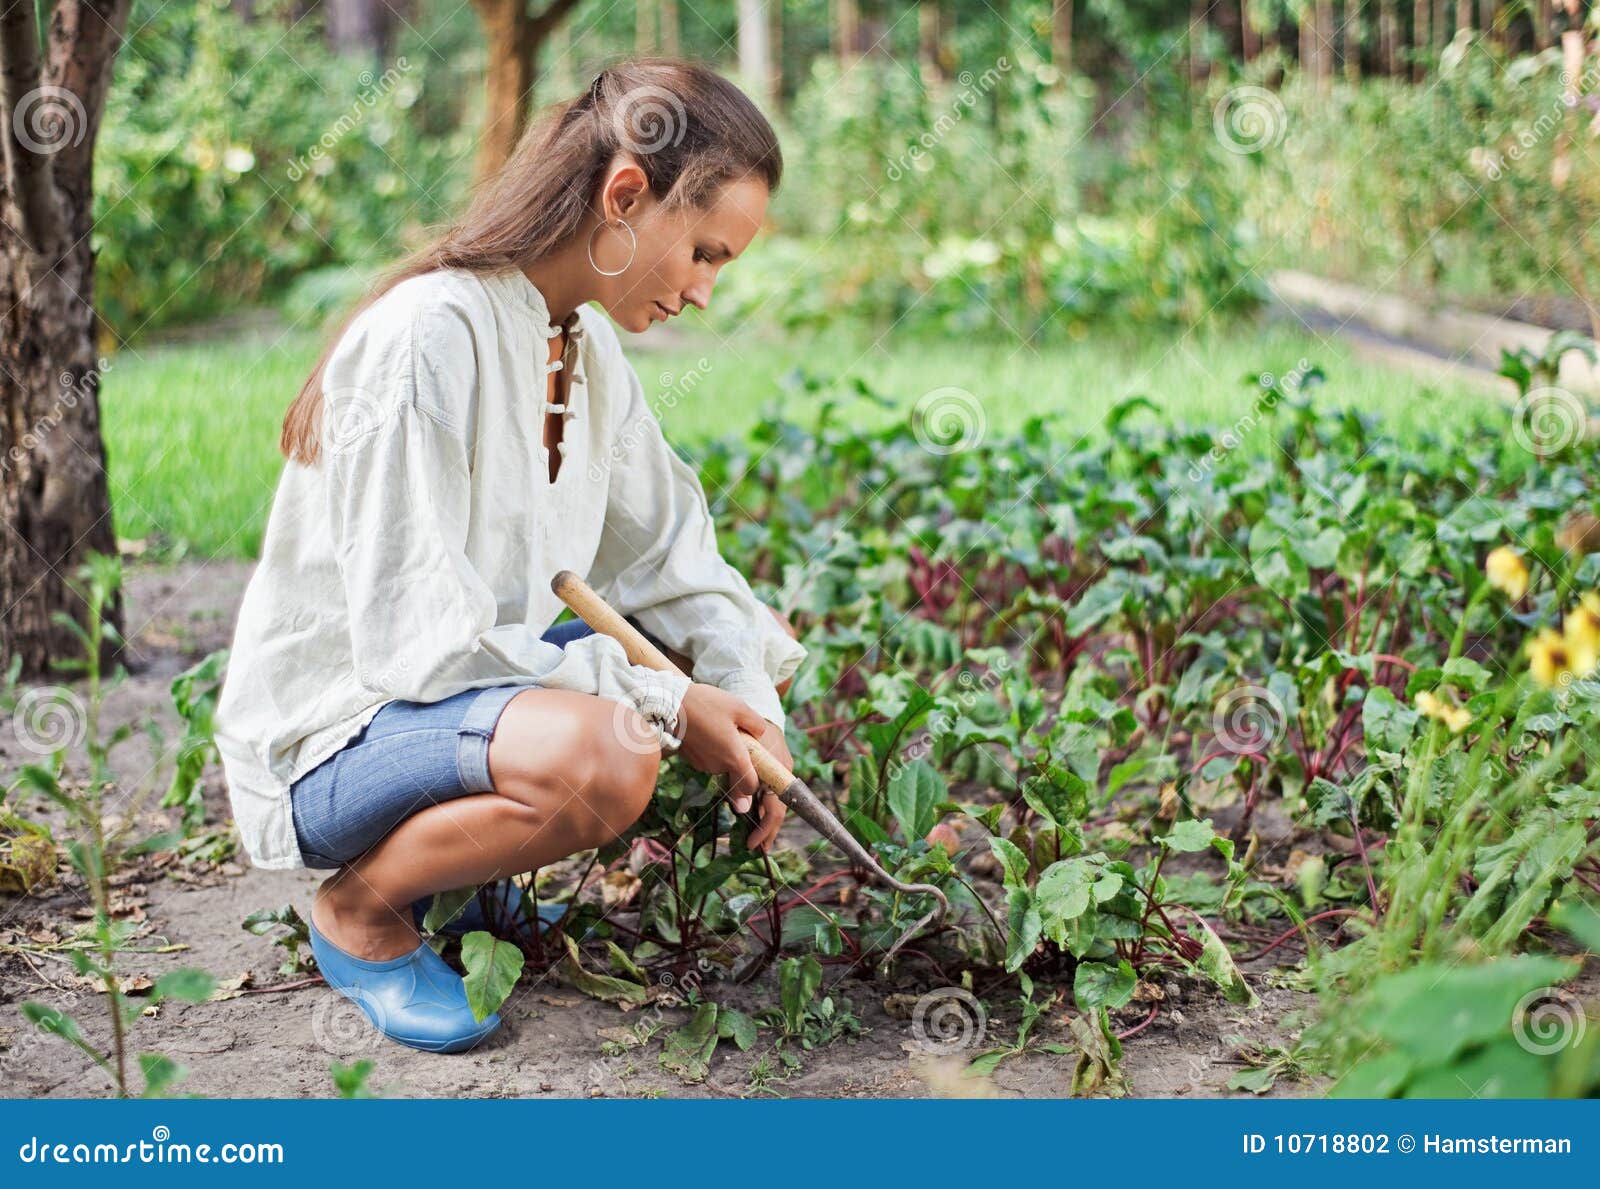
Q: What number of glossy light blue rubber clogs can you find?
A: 2